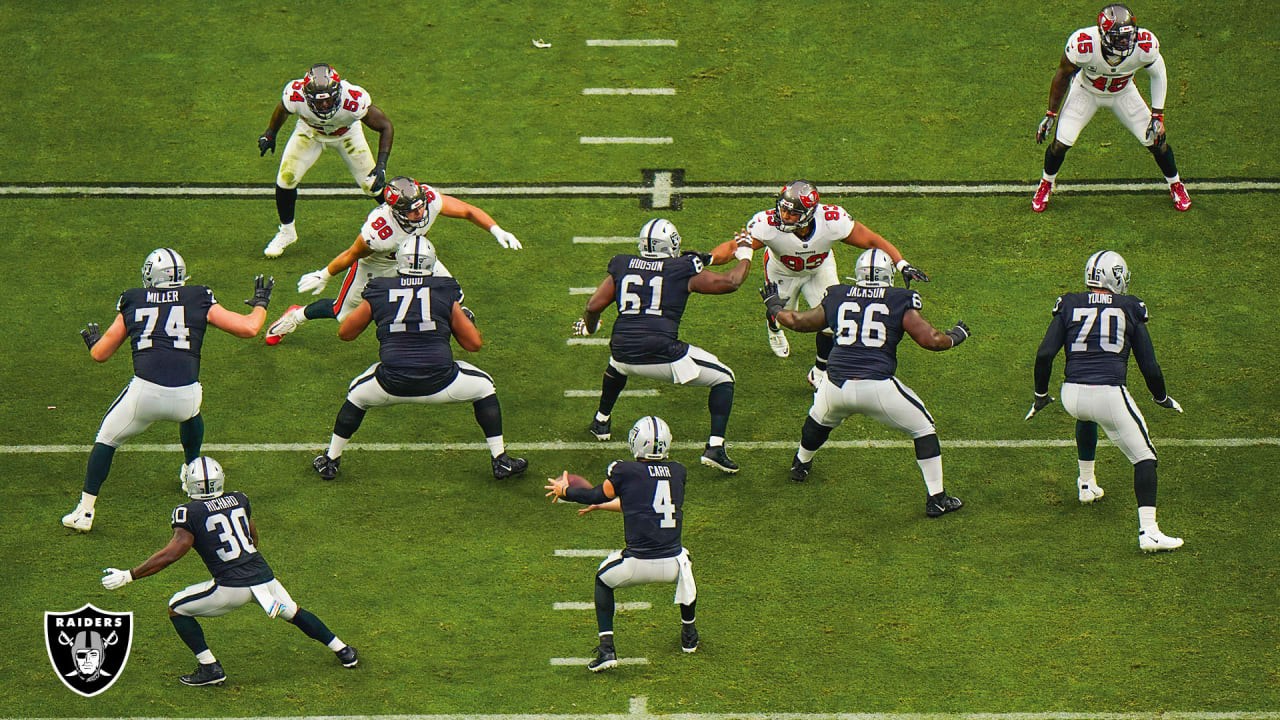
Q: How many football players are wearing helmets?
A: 11